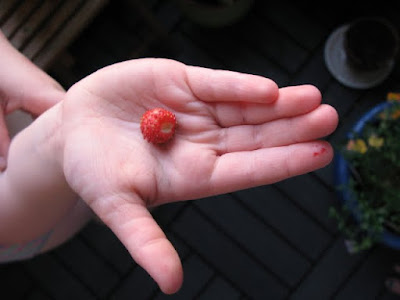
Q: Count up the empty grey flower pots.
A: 1